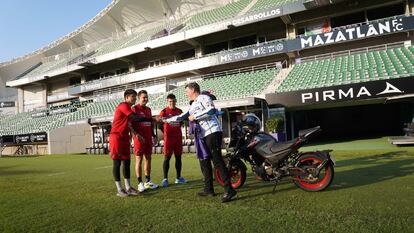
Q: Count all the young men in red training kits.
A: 3